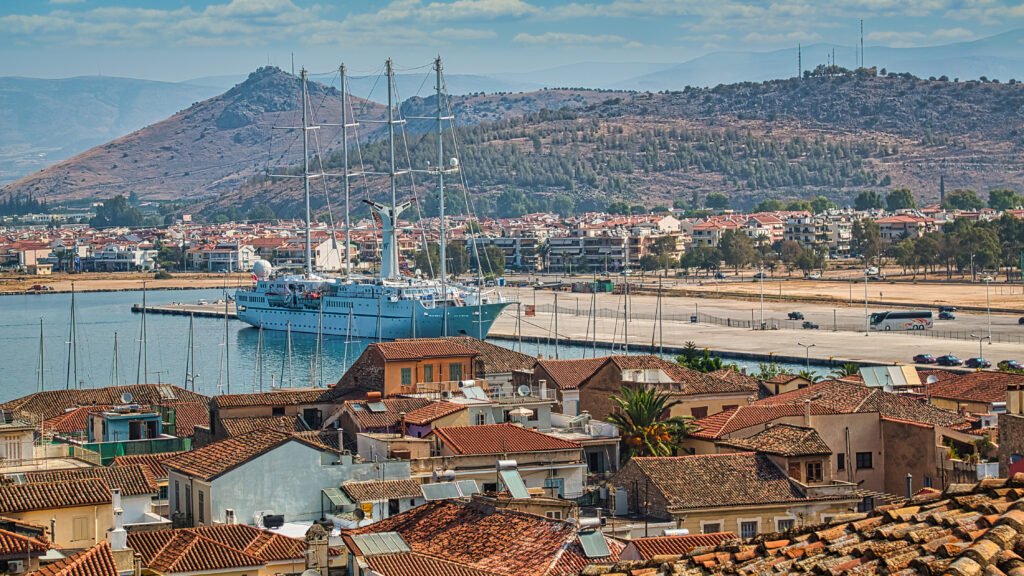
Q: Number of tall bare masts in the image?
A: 4